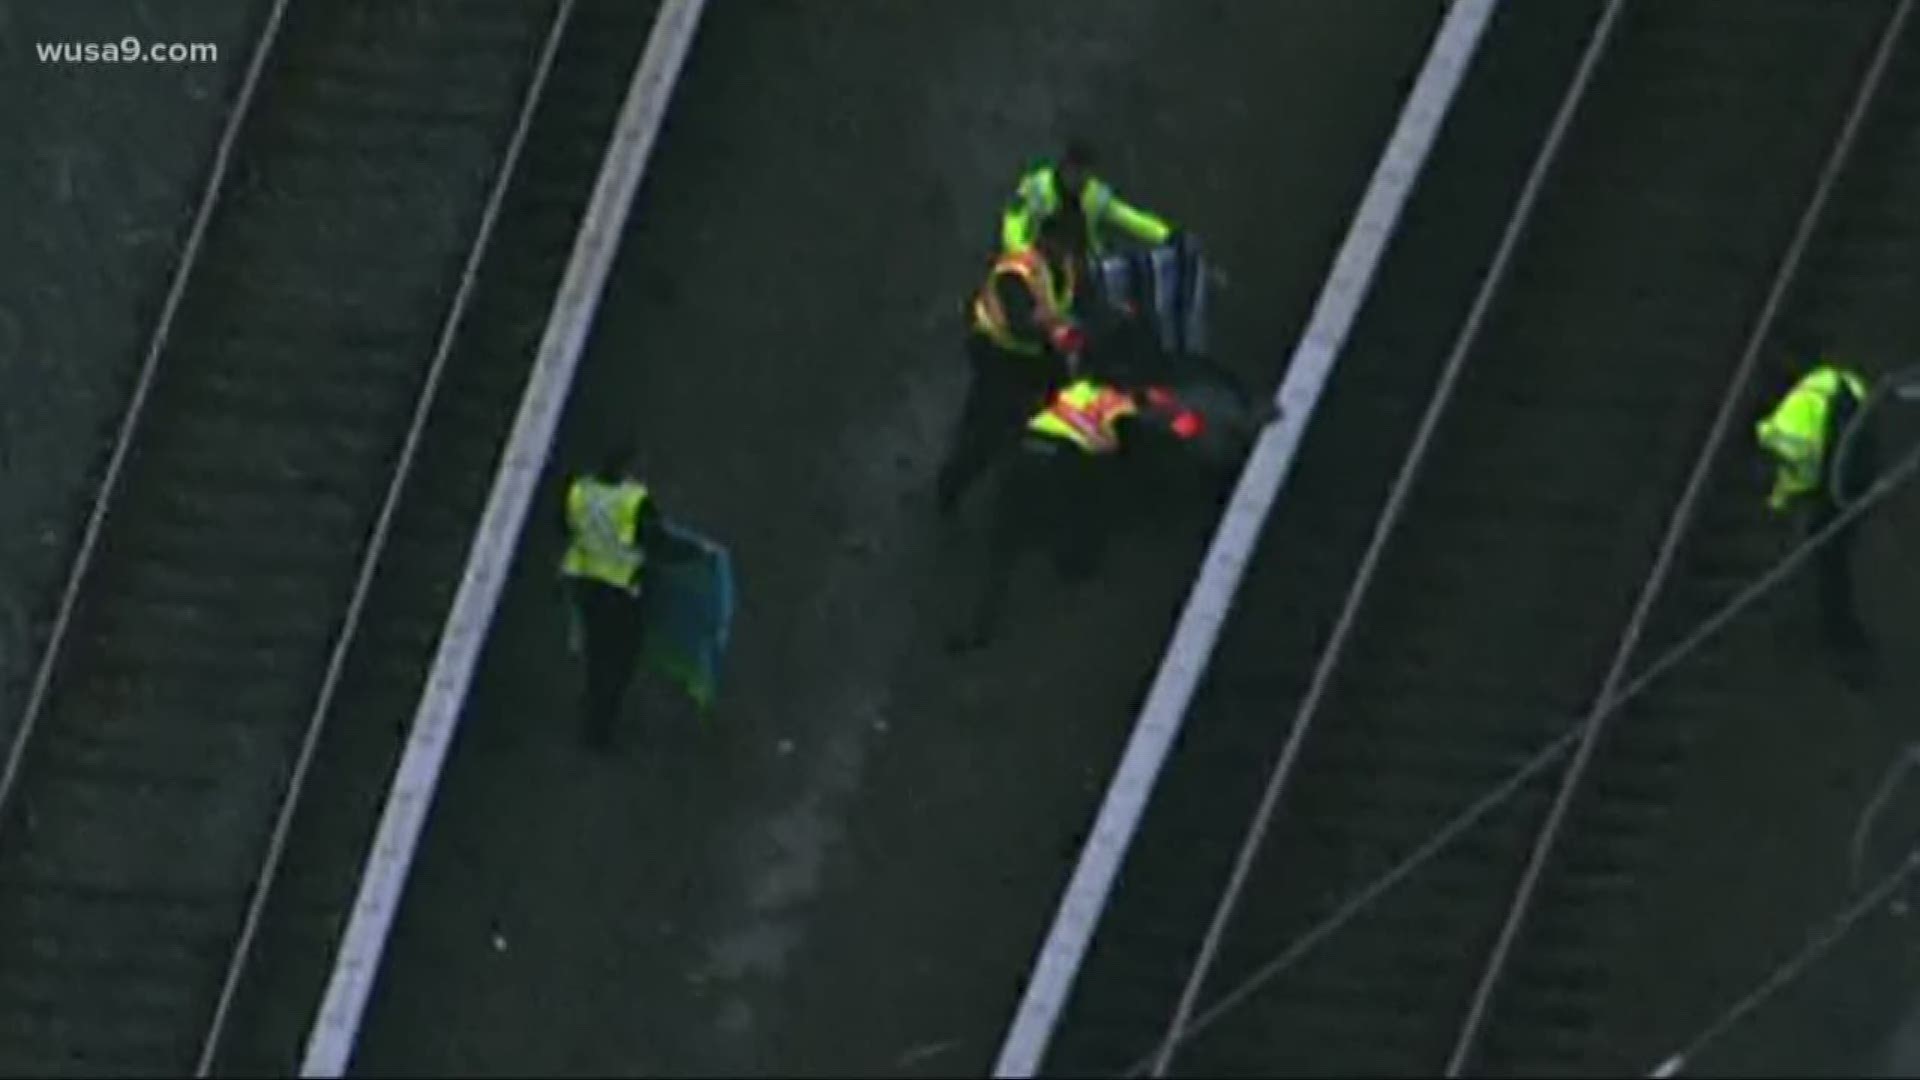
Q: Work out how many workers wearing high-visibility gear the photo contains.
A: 5